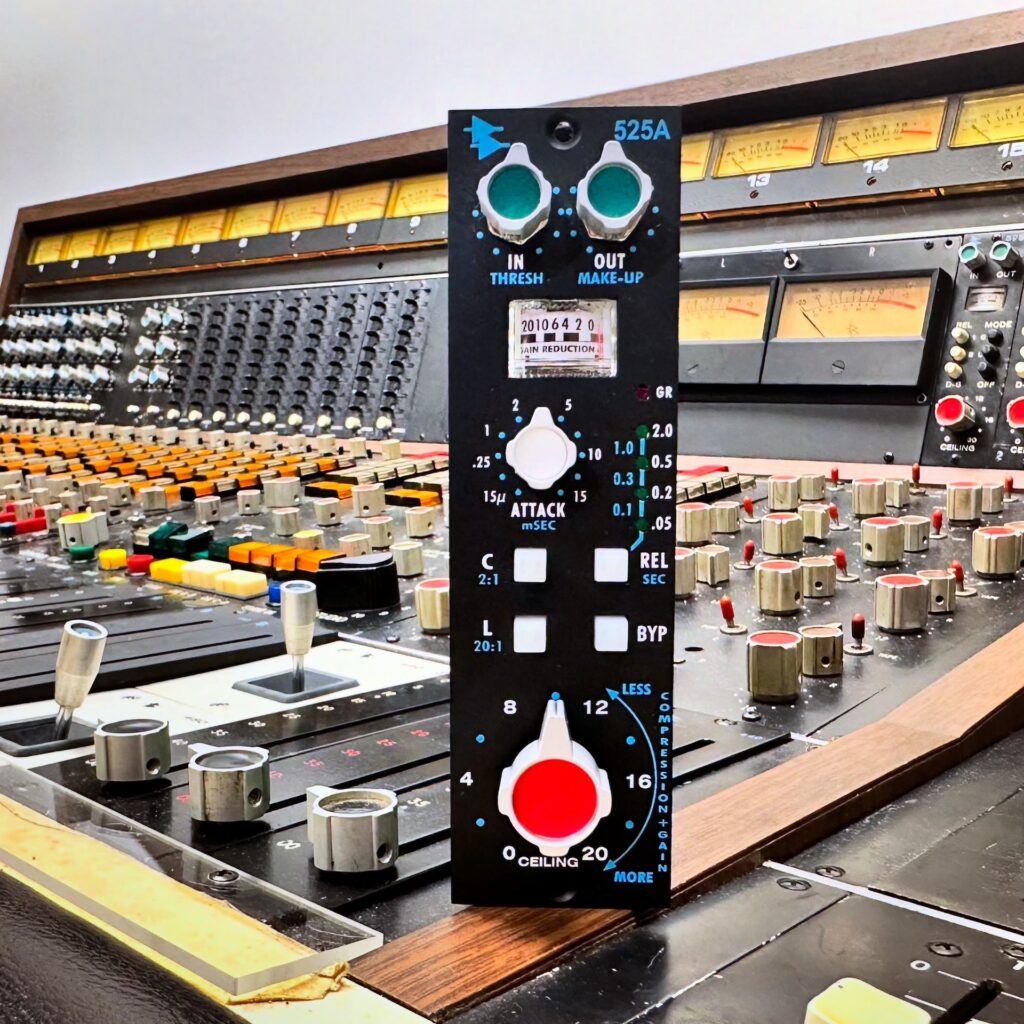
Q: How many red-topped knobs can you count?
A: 15